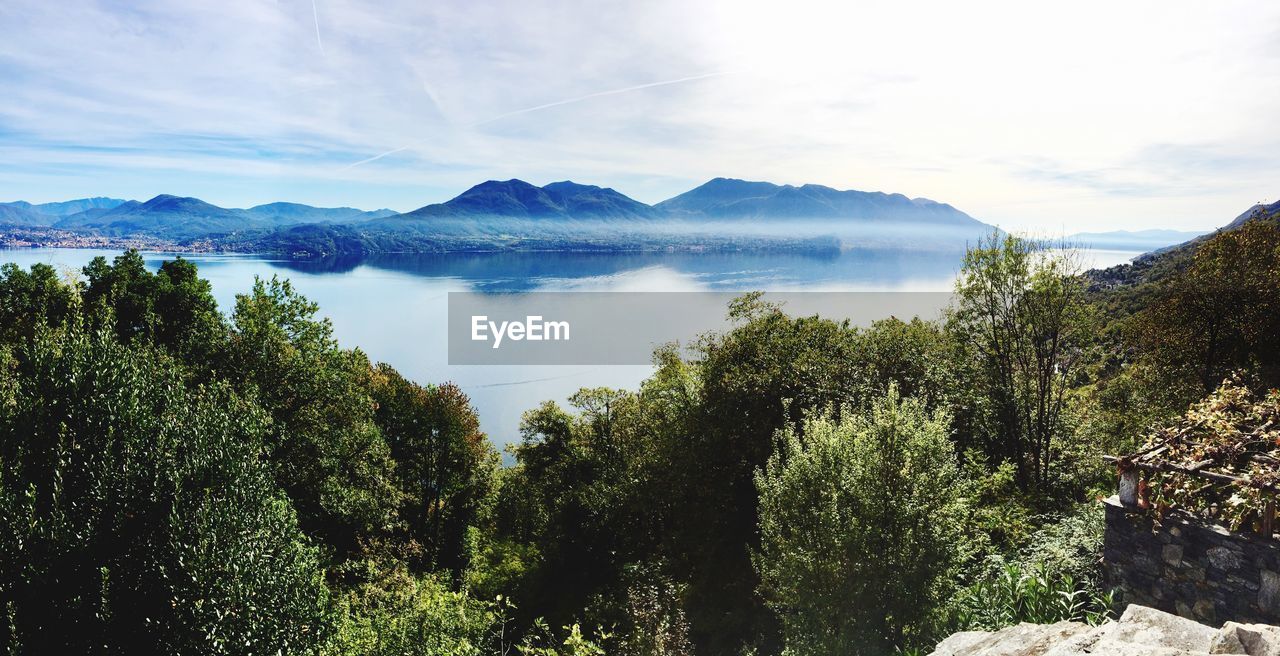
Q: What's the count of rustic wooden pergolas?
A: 1